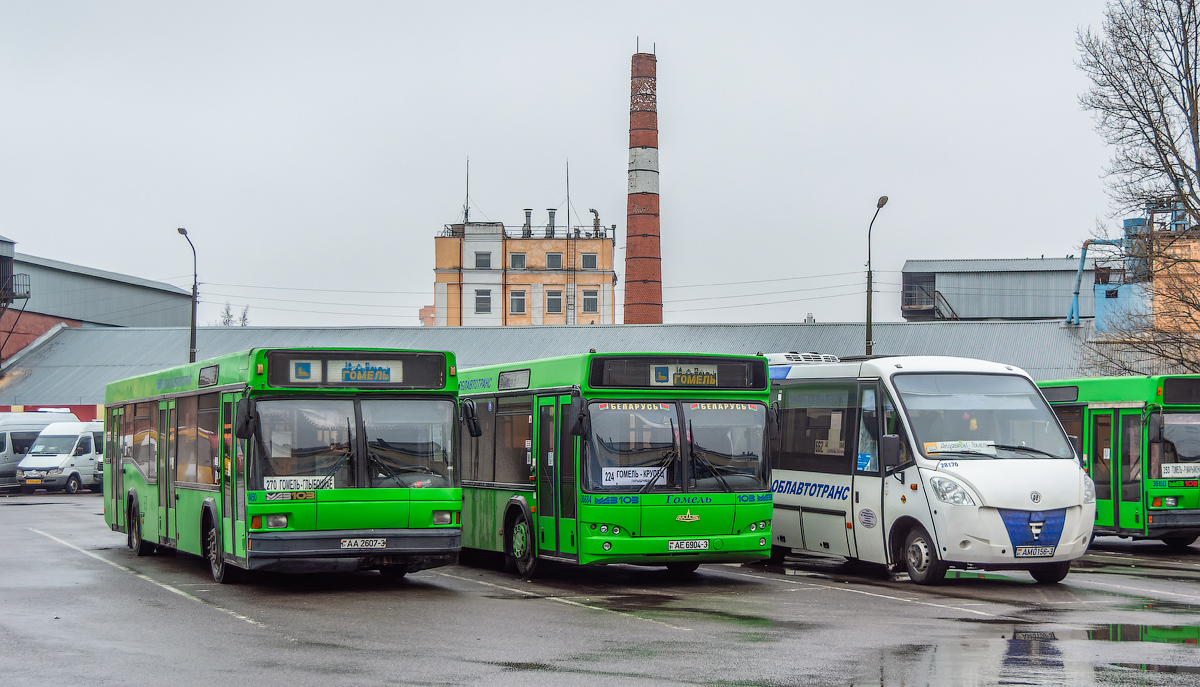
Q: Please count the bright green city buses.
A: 3